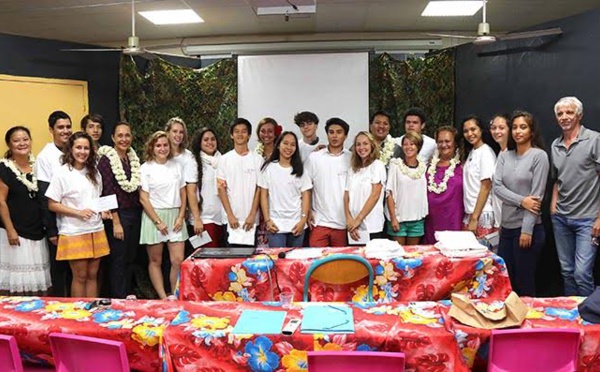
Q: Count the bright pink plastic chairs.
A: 4